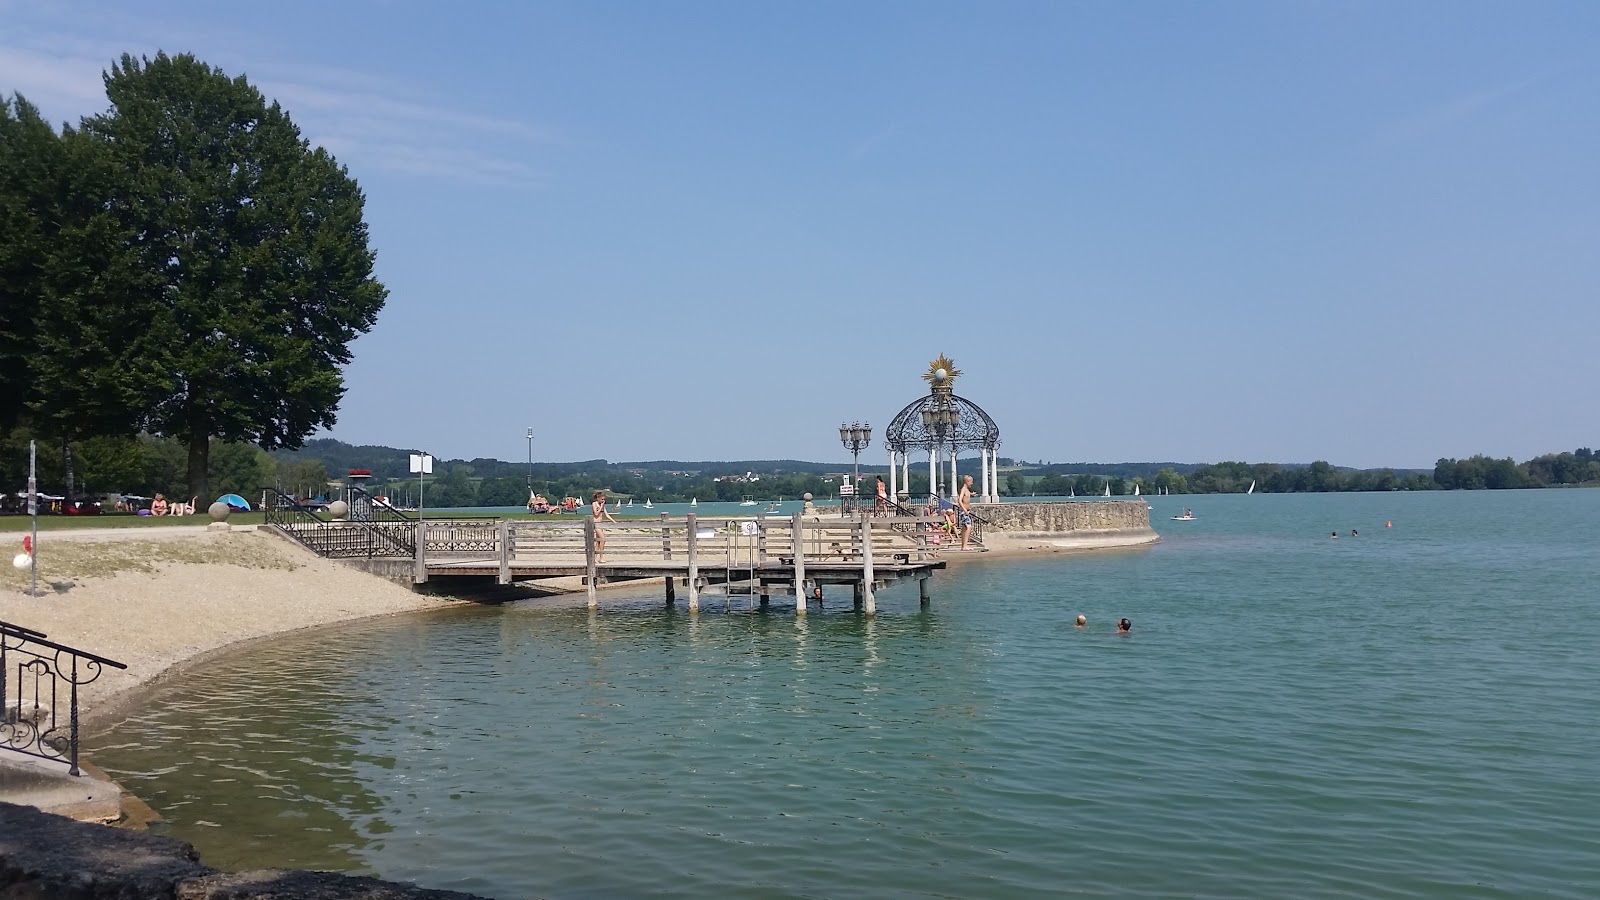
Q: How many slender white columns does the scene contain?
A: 6